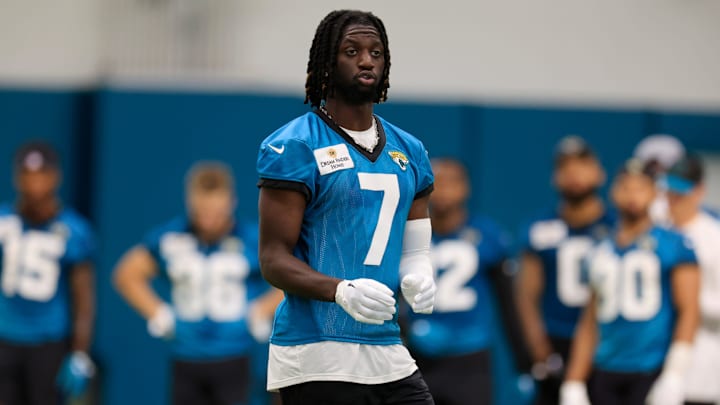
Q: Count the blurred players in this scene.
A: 5